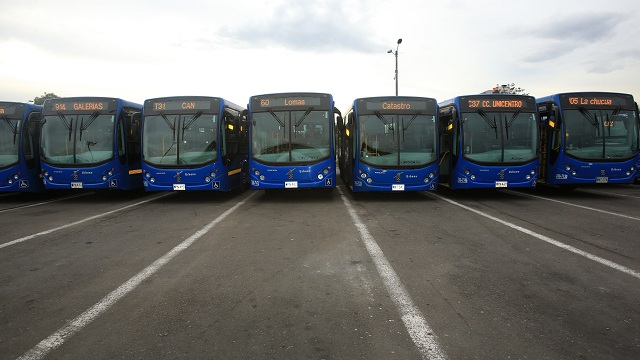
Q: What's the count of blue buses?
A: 7